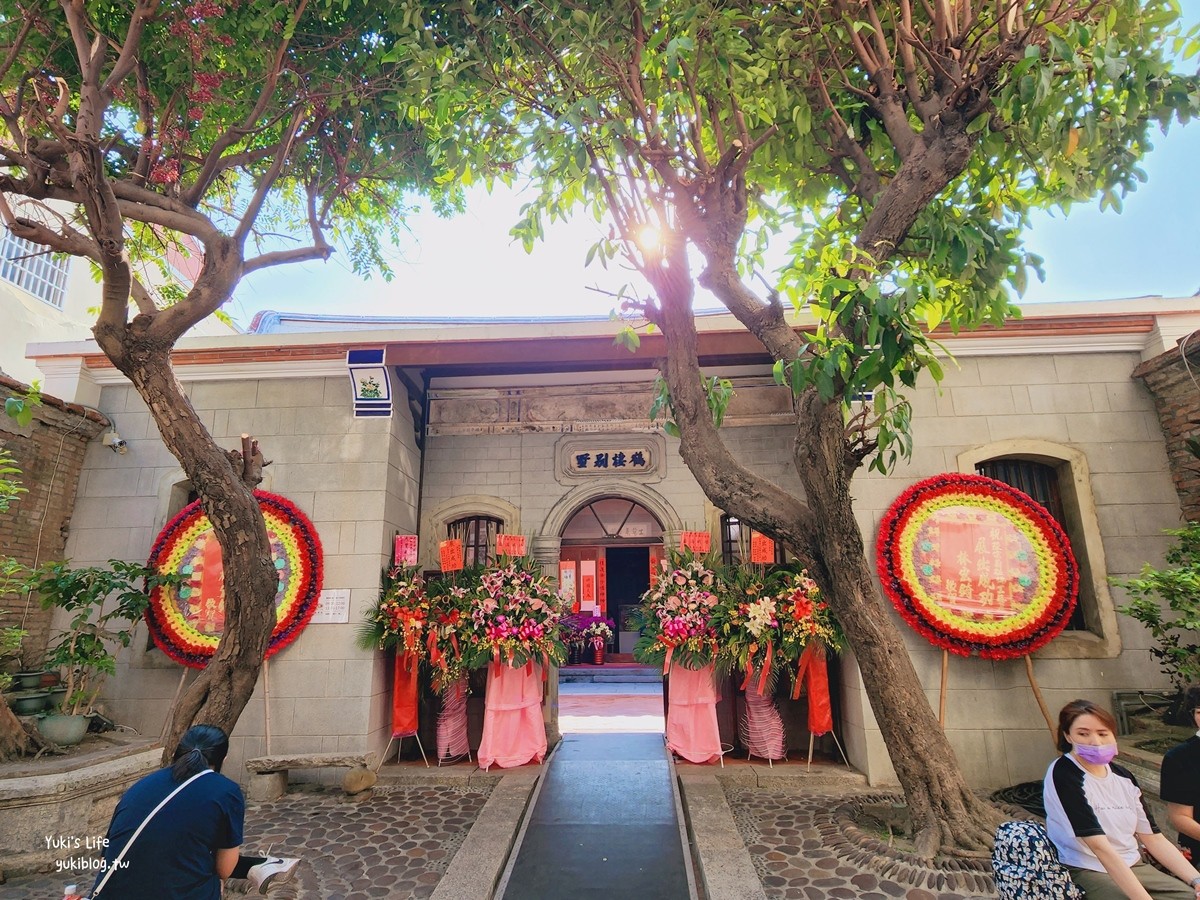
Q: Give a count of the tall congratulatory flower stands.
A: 6